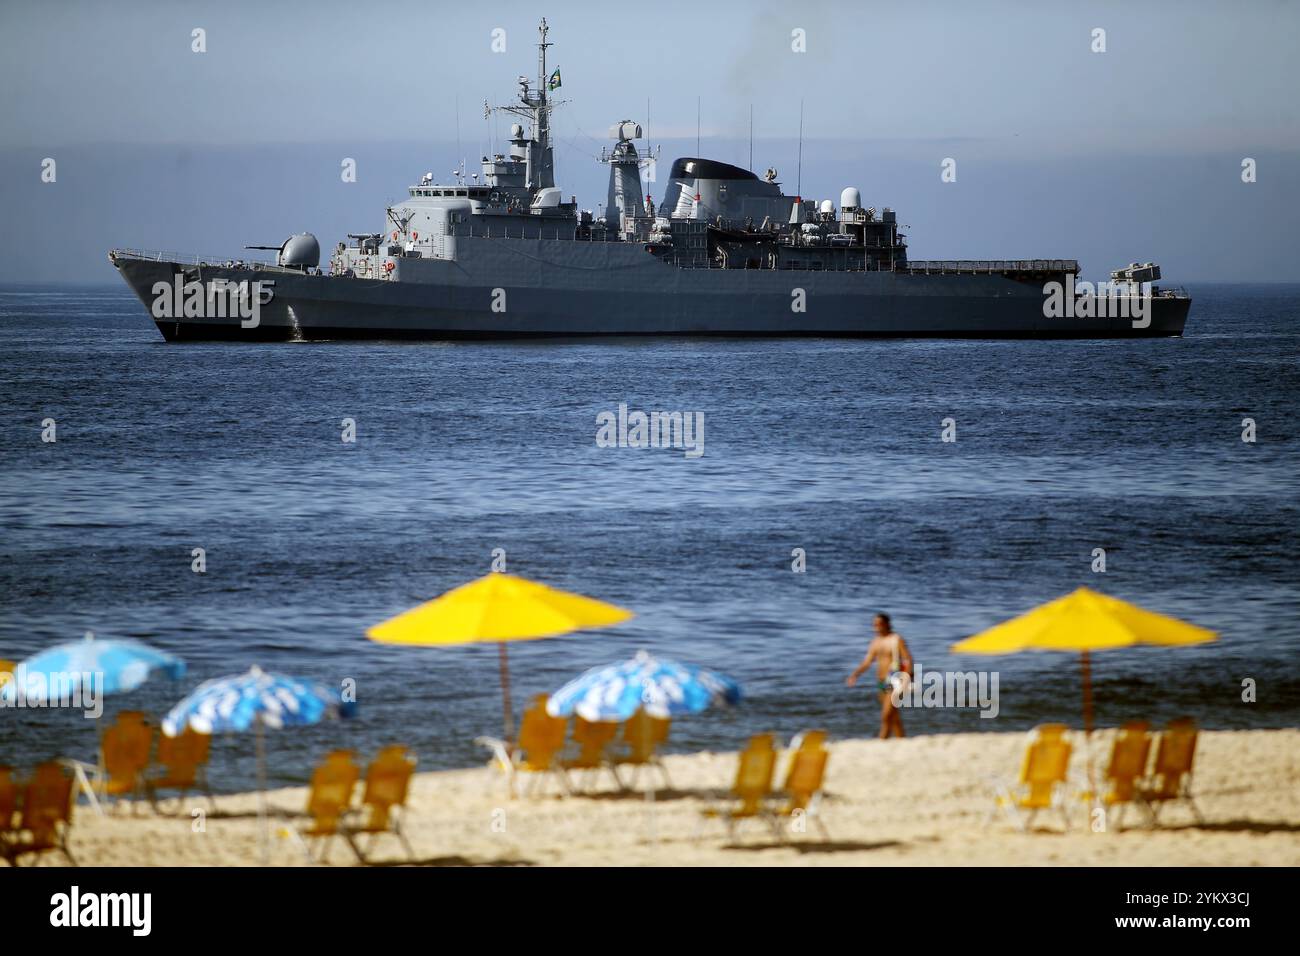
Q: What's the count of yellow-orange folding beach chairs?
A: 14